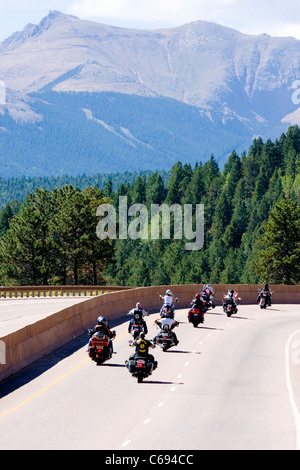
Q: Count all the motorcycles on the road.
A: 9